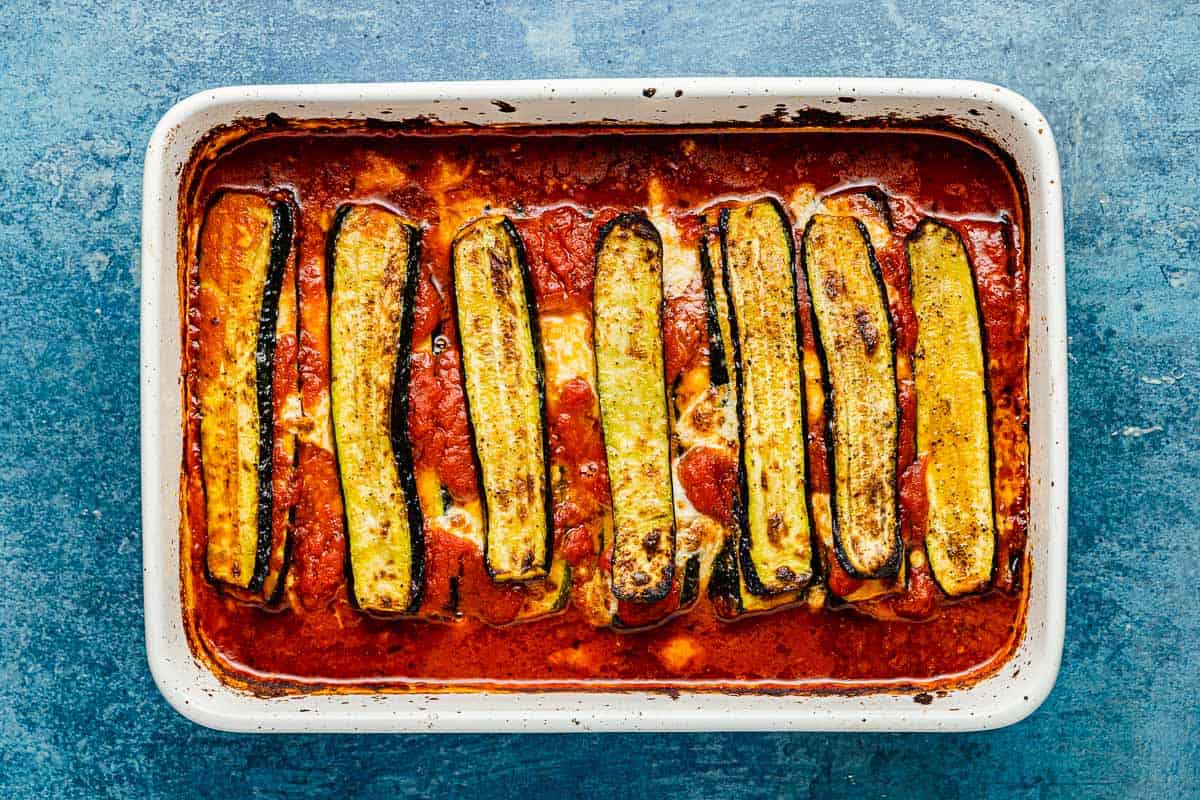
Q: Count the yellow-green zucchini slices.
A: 7